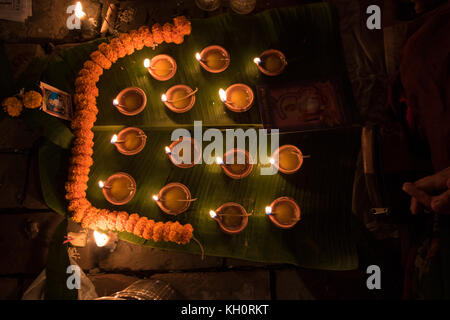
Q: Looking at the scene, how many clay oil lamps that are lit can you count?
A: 14